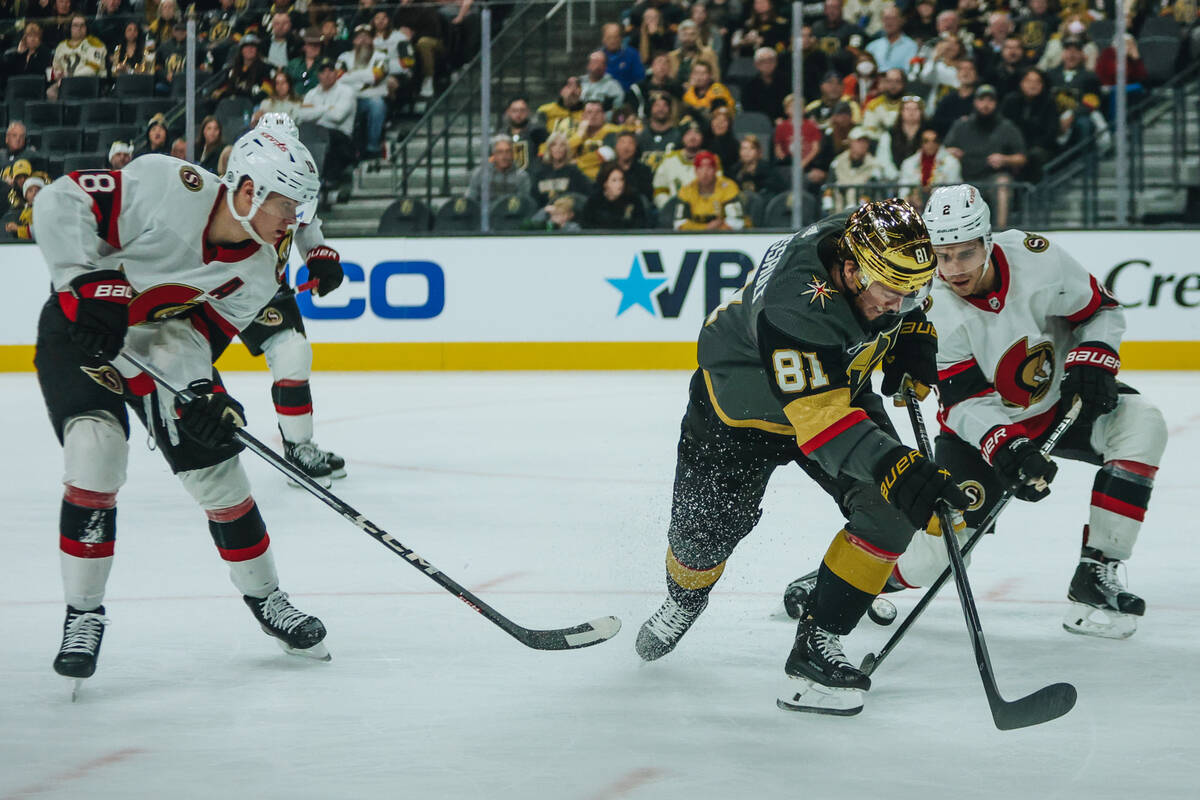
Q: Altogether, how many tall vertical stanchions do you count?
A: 4